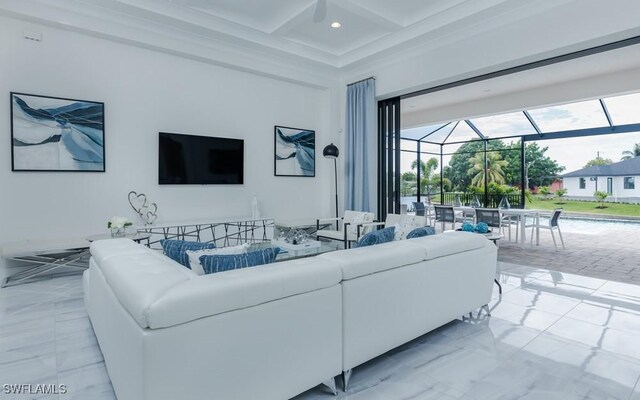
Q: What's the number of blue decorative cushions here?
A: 4